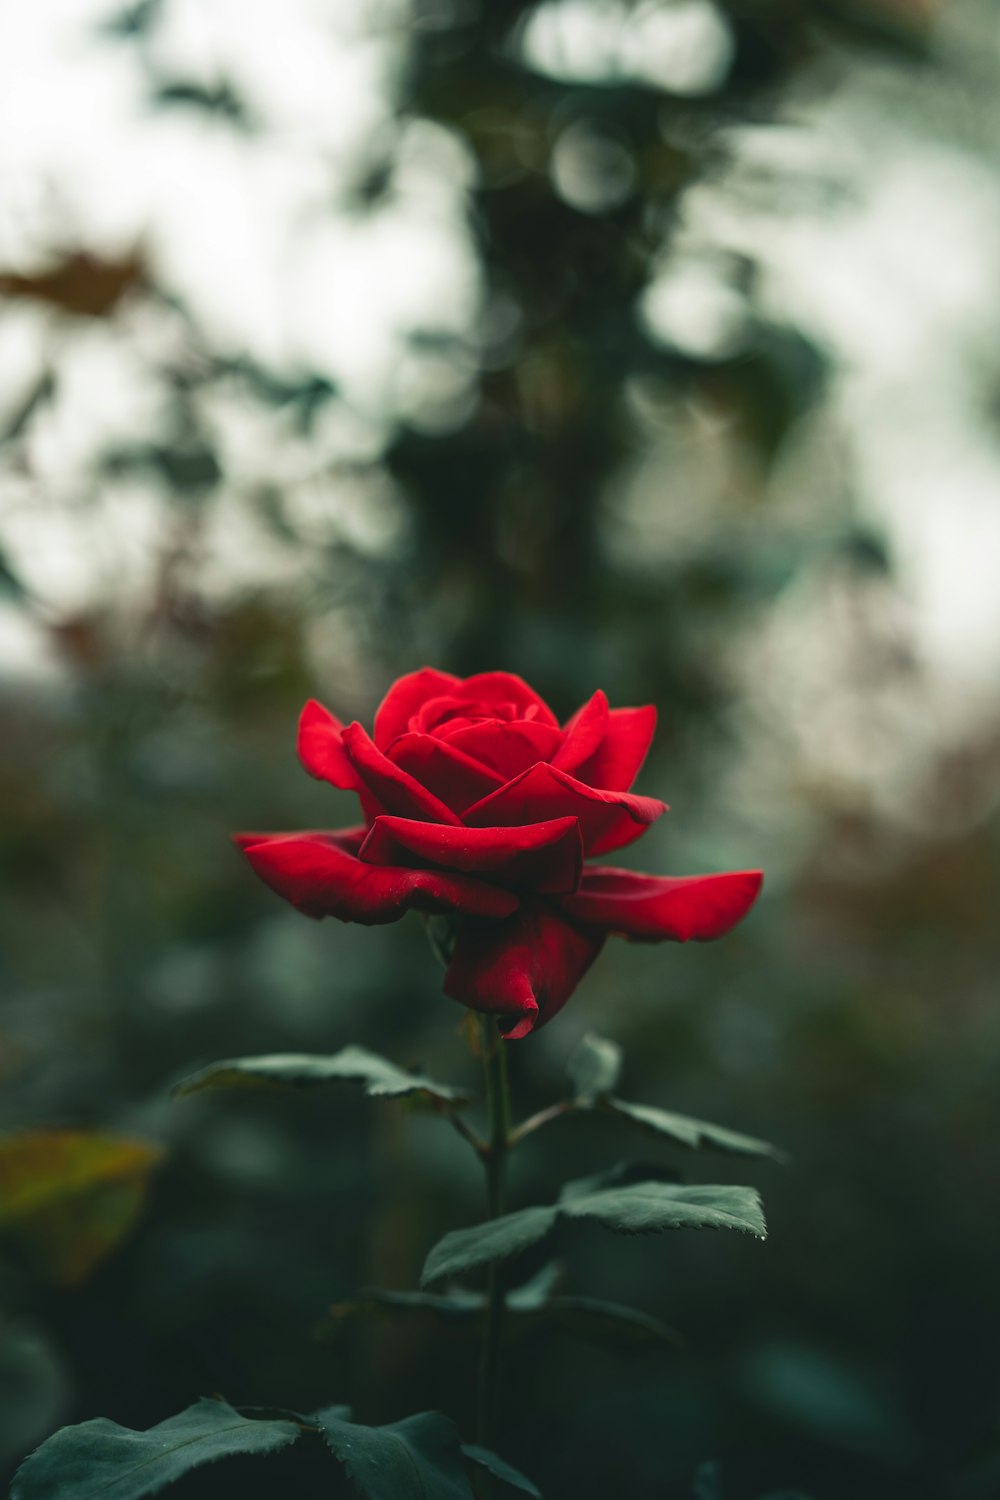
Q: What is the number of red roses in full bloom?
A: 1